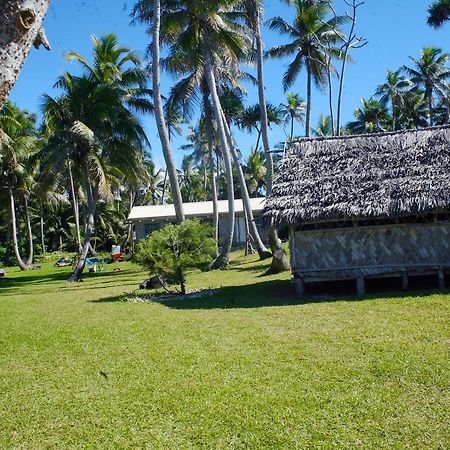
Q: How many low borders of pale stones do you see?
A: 1